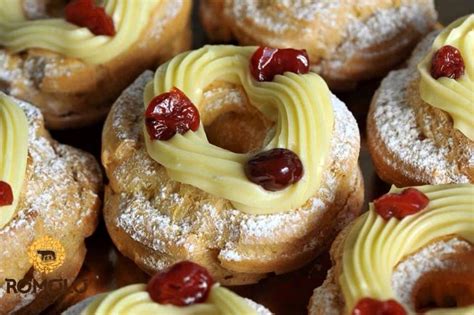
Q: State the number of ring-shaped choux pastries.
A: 7